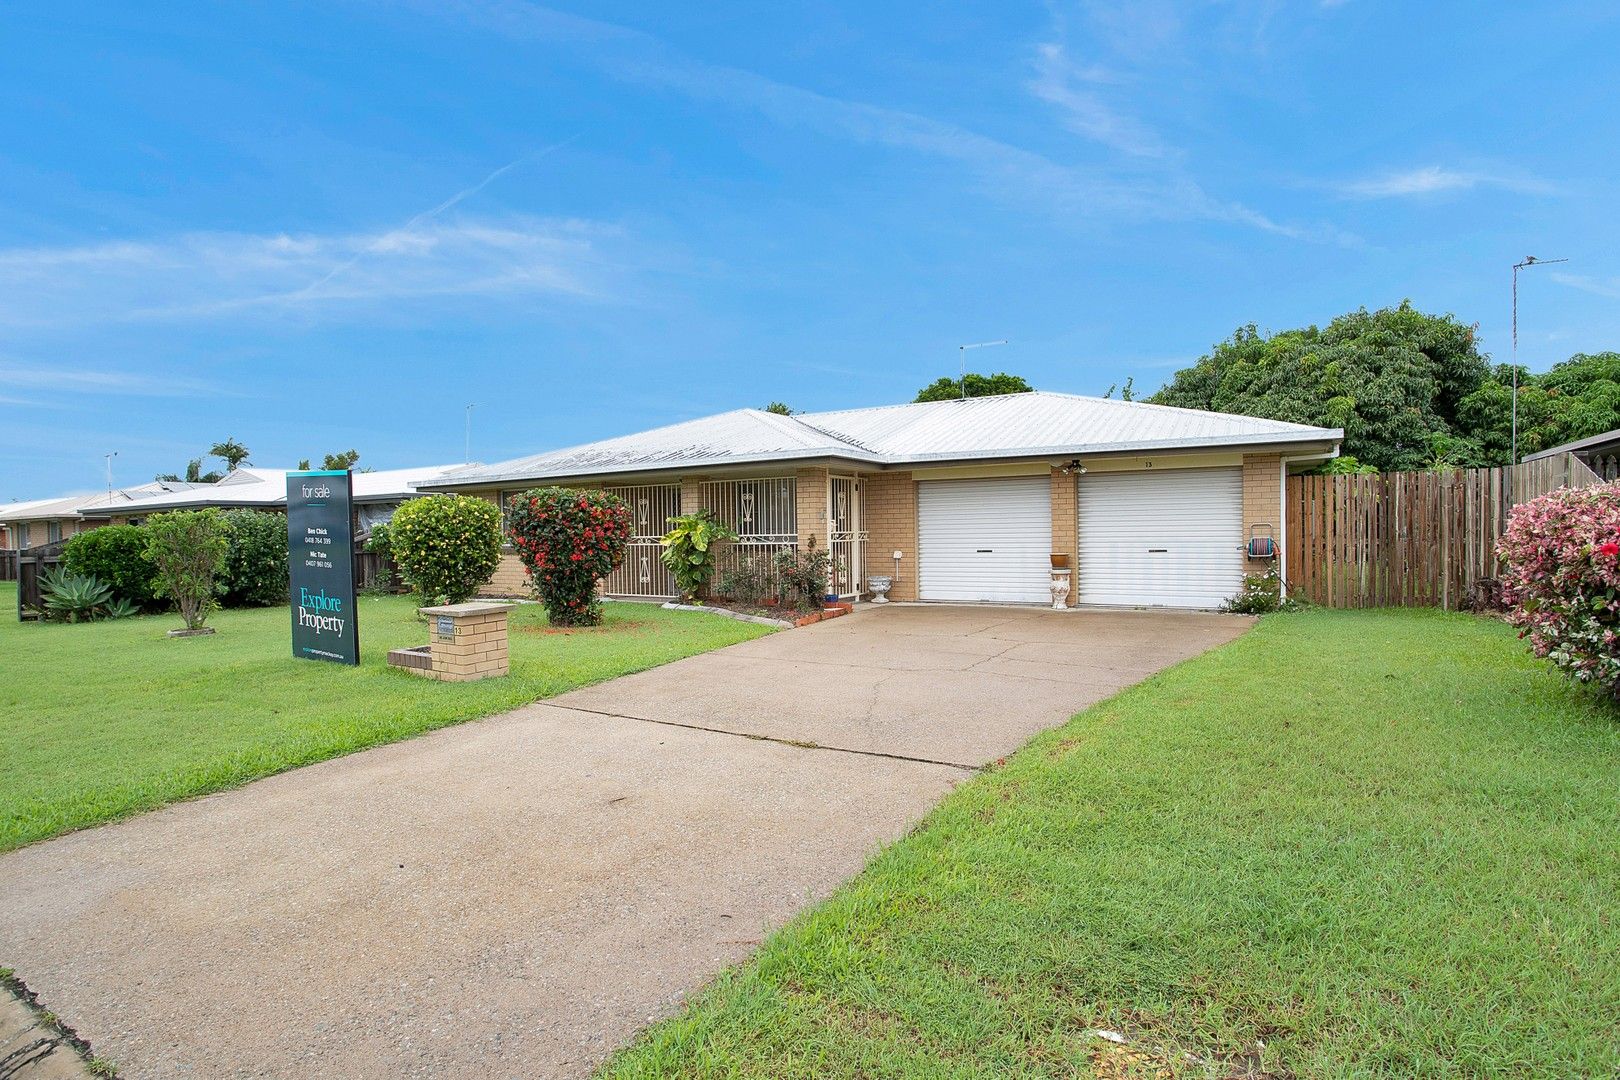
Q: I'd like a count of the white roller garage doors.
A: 2